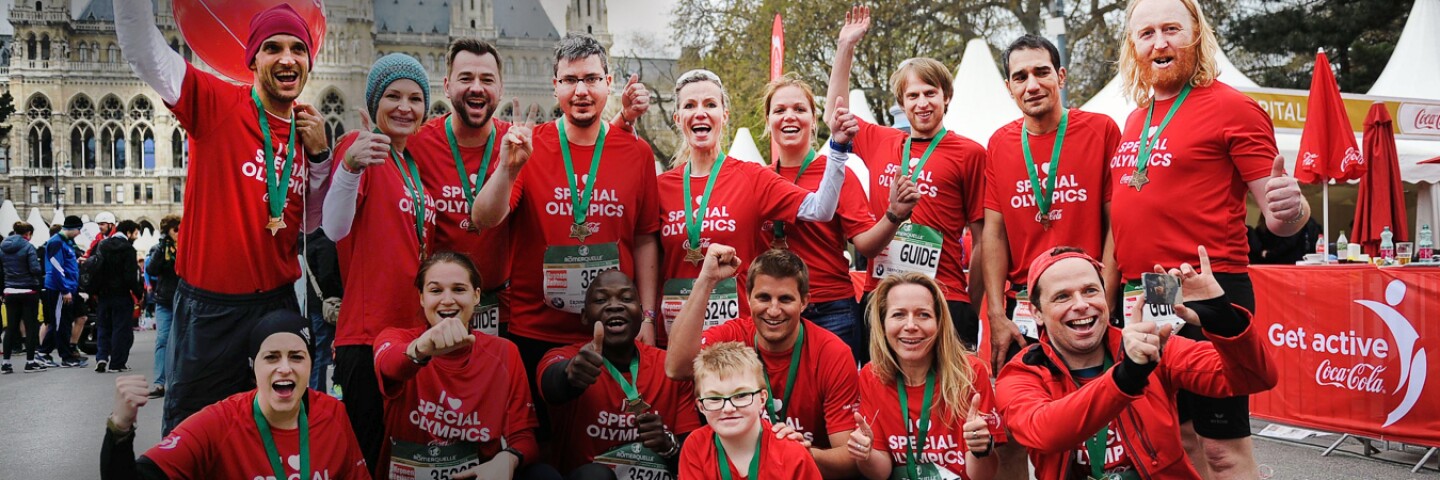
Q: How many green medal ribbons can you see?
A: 15